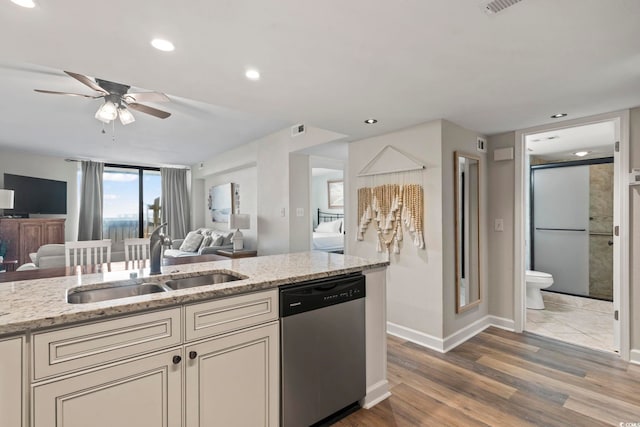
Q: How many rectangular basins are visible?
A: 2